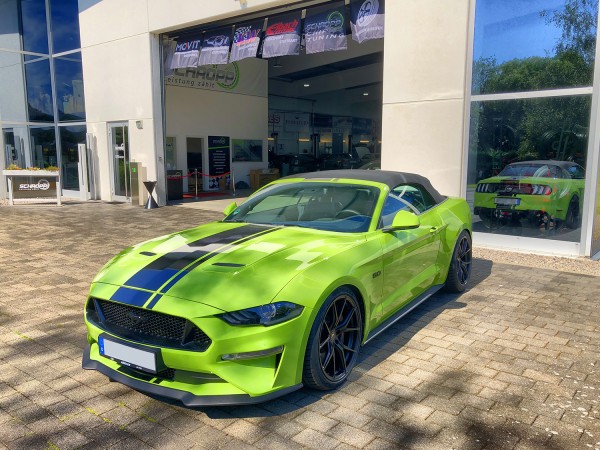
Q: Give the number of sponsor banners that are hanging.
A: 6